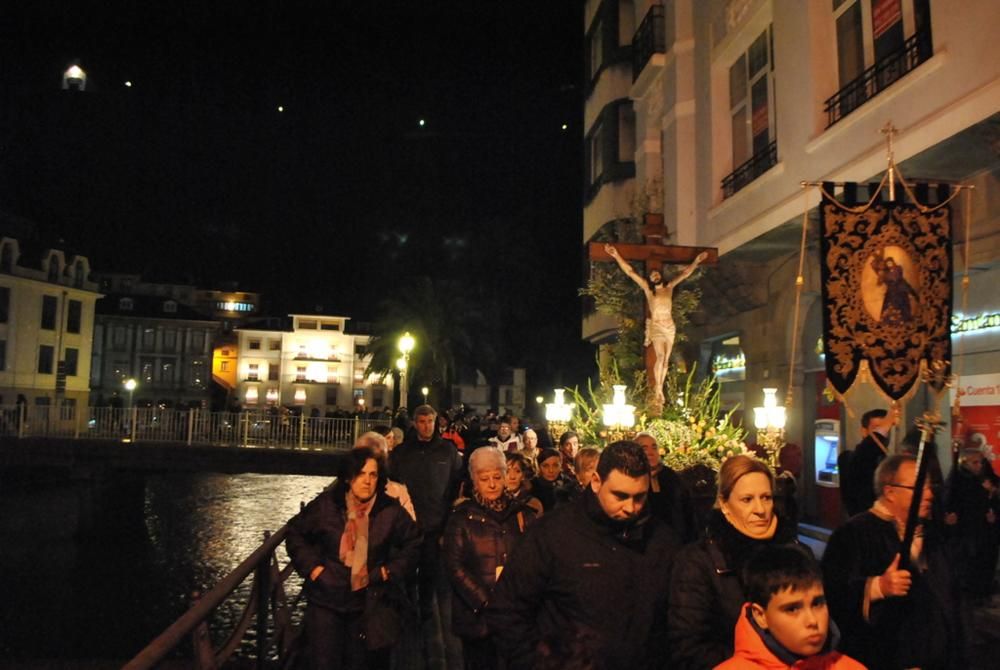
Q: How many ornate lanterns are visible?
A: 3